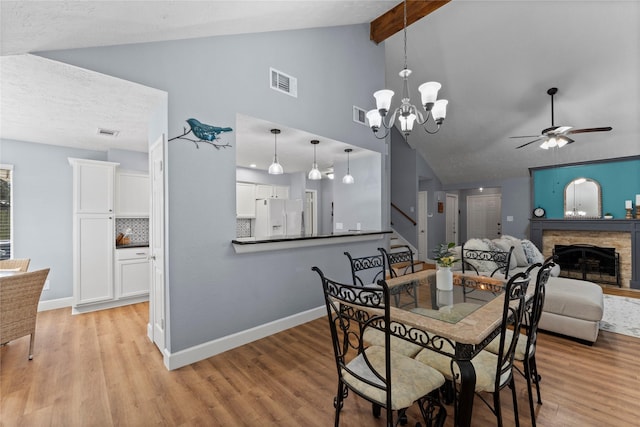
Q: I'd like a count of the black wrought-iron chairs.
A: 6